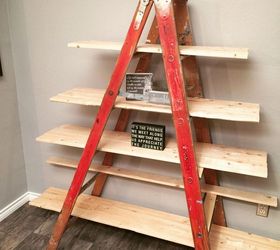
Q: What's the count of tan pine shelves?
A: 5